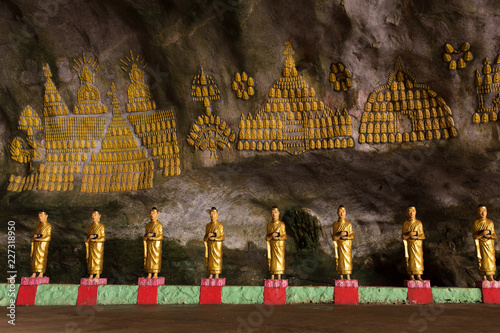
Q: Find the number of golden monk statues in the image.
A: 8